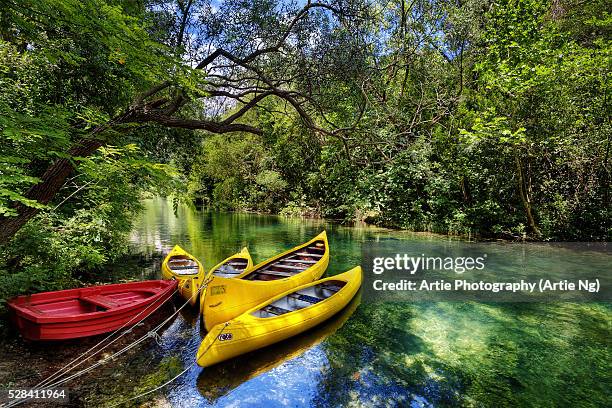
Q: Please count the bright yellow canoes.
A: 4